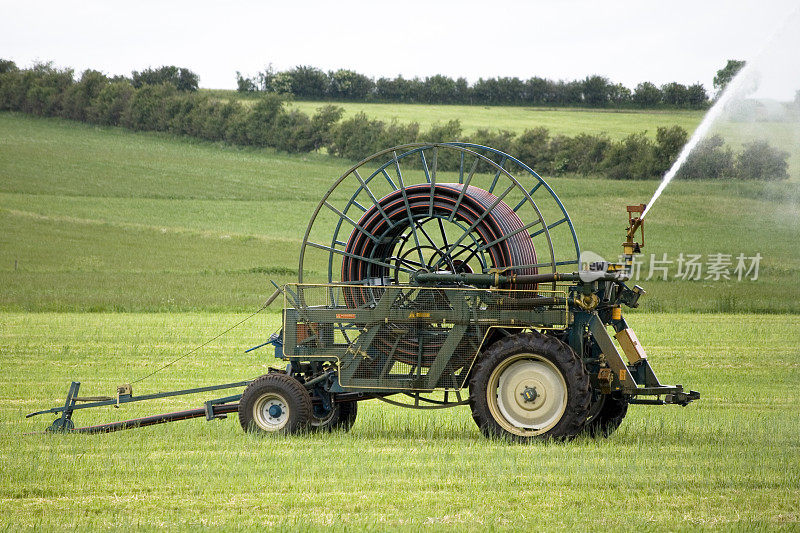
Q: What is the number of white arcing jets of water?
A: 1